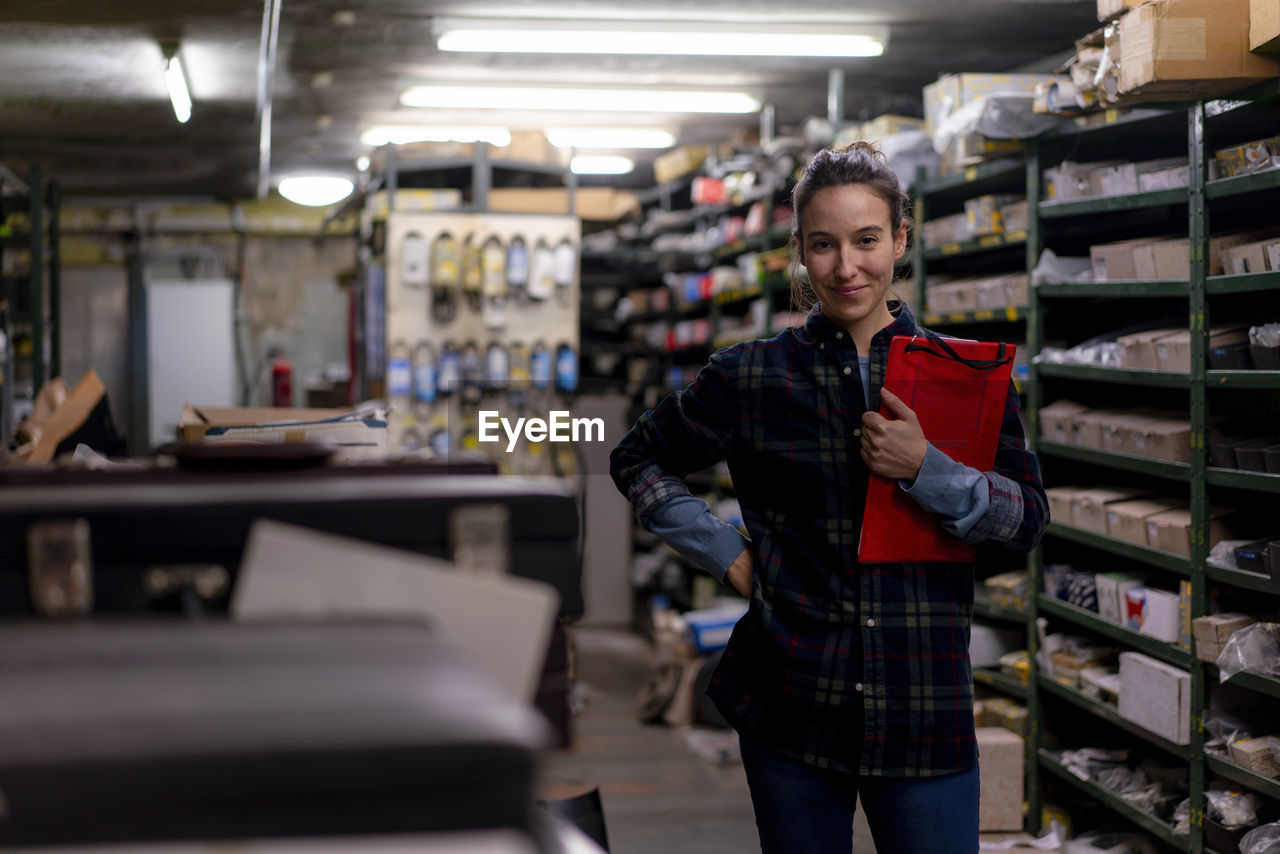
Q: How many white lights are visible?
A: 7